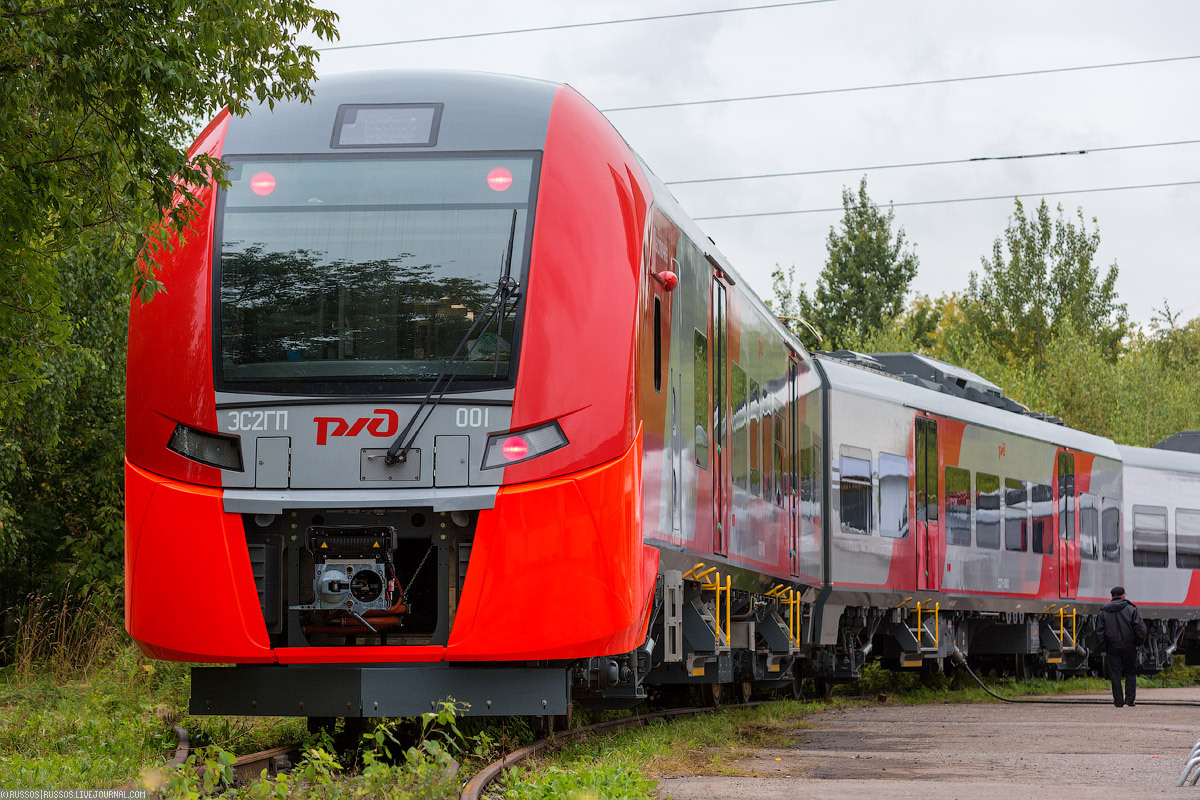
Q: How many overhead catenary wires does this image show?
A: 4